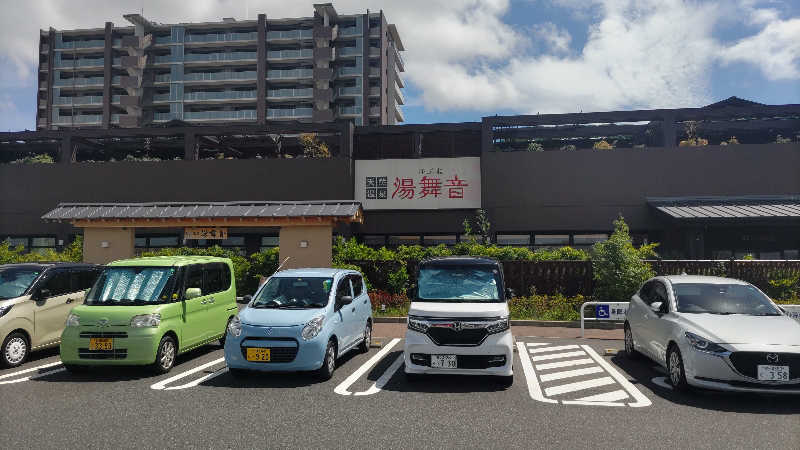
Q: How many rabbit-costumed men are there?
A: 0